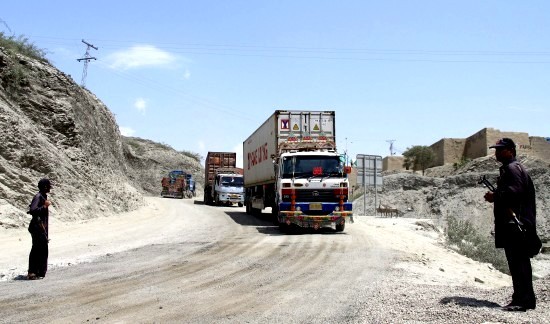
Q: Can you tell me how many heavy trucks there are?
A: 3